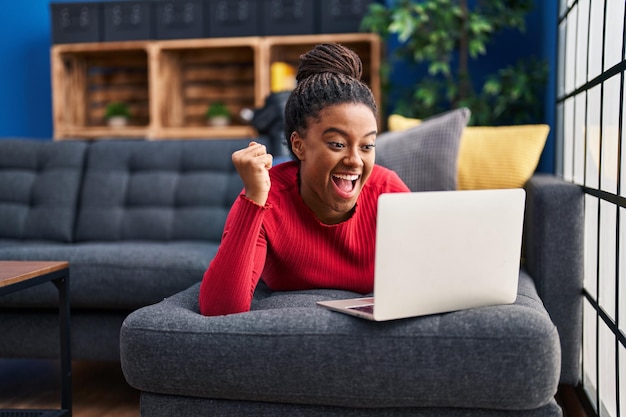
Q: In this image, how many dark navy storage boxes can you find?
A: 6